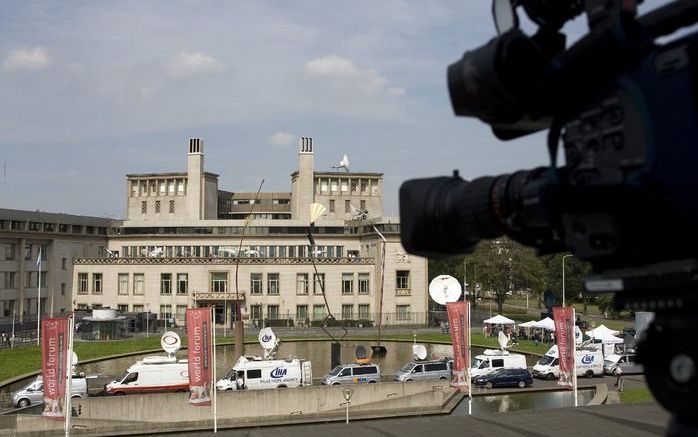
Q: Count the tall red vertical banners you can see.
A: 4